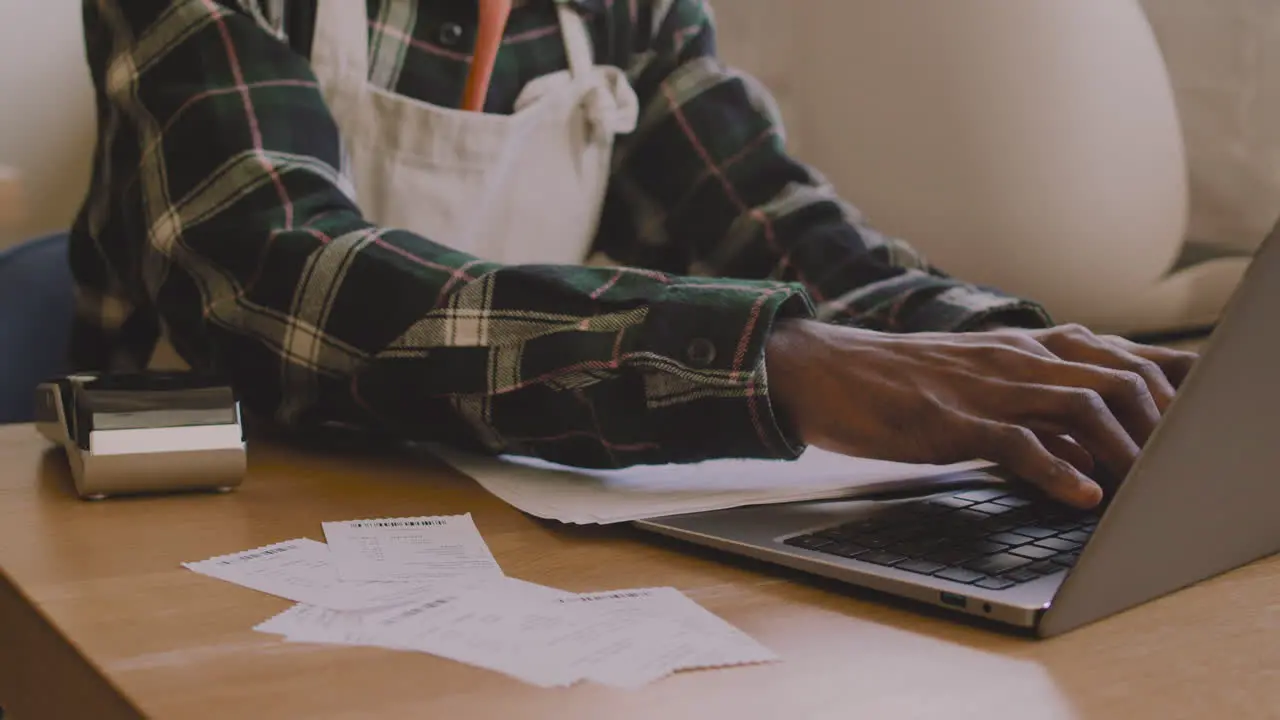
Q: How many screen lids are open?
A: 1